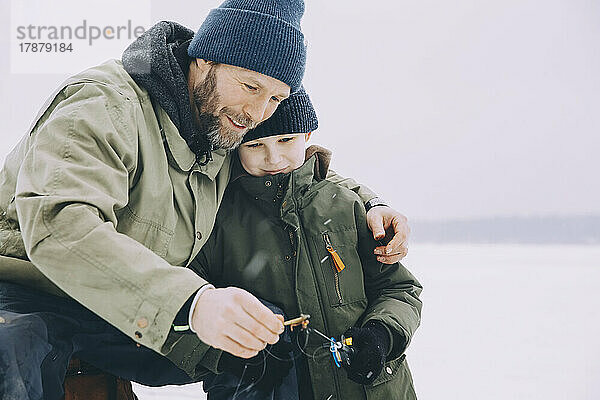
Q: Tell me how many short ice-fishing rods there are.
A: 1